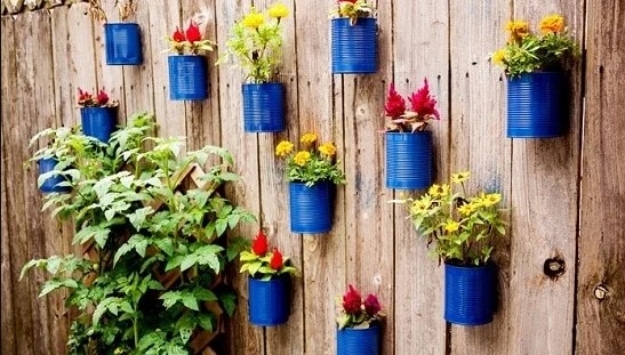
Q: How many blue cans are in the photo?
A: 12